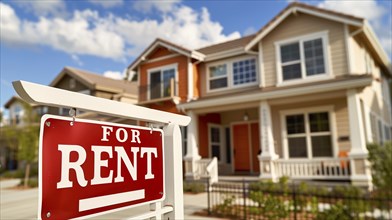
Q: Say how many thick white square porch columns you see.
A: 3